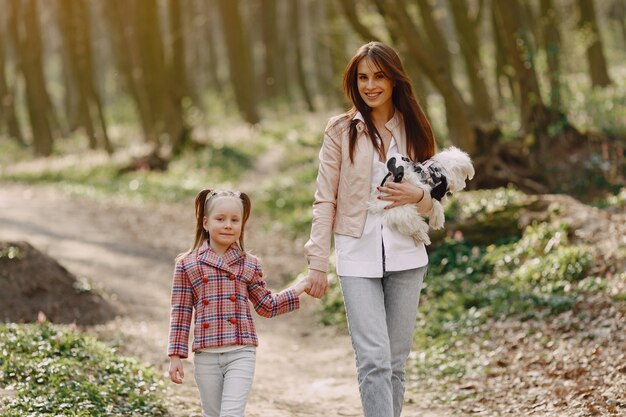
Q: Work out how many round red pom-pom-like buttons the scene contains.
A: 6